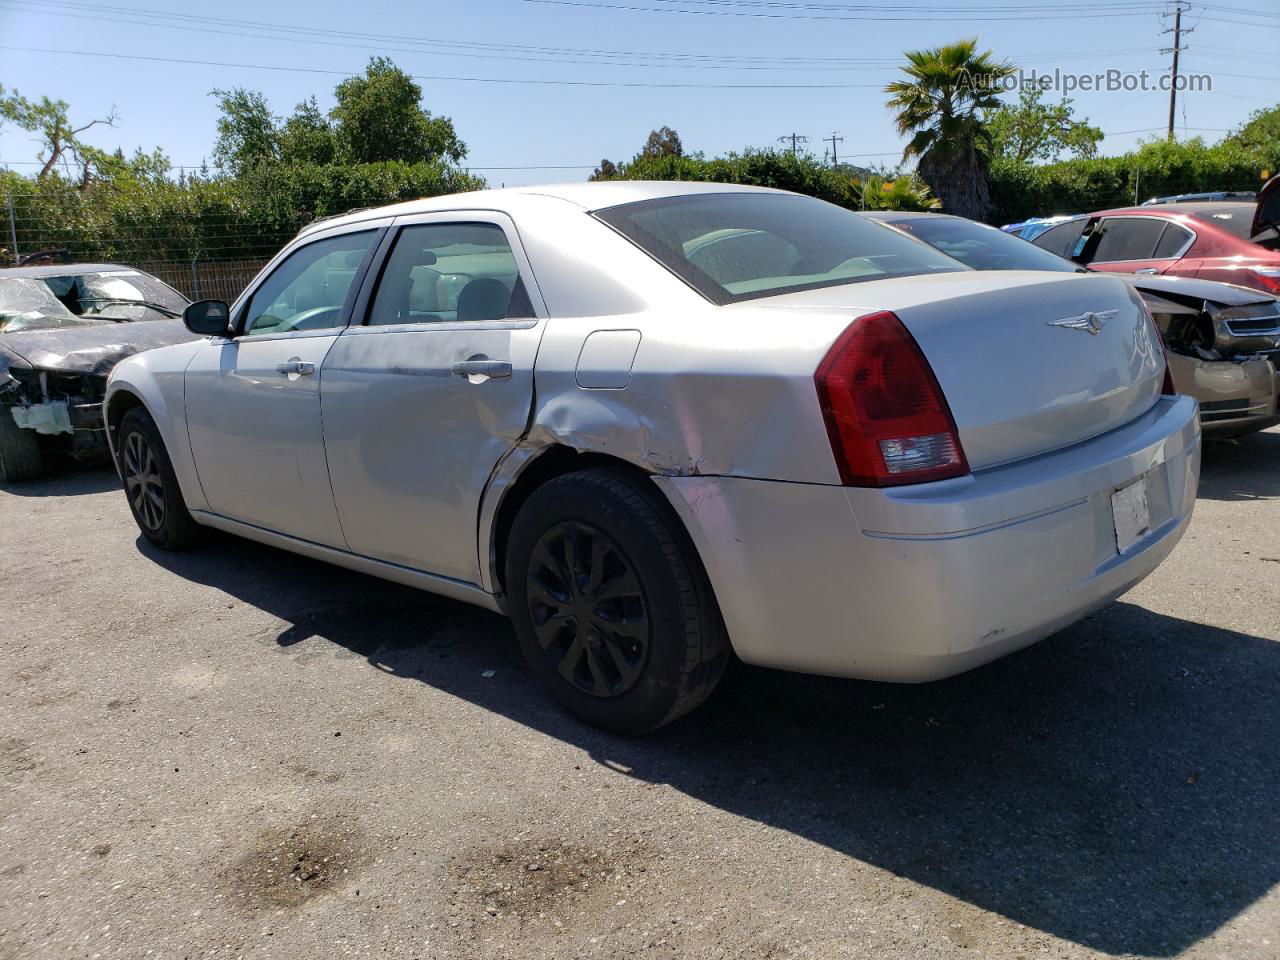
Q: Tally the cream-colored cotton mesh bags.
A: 0